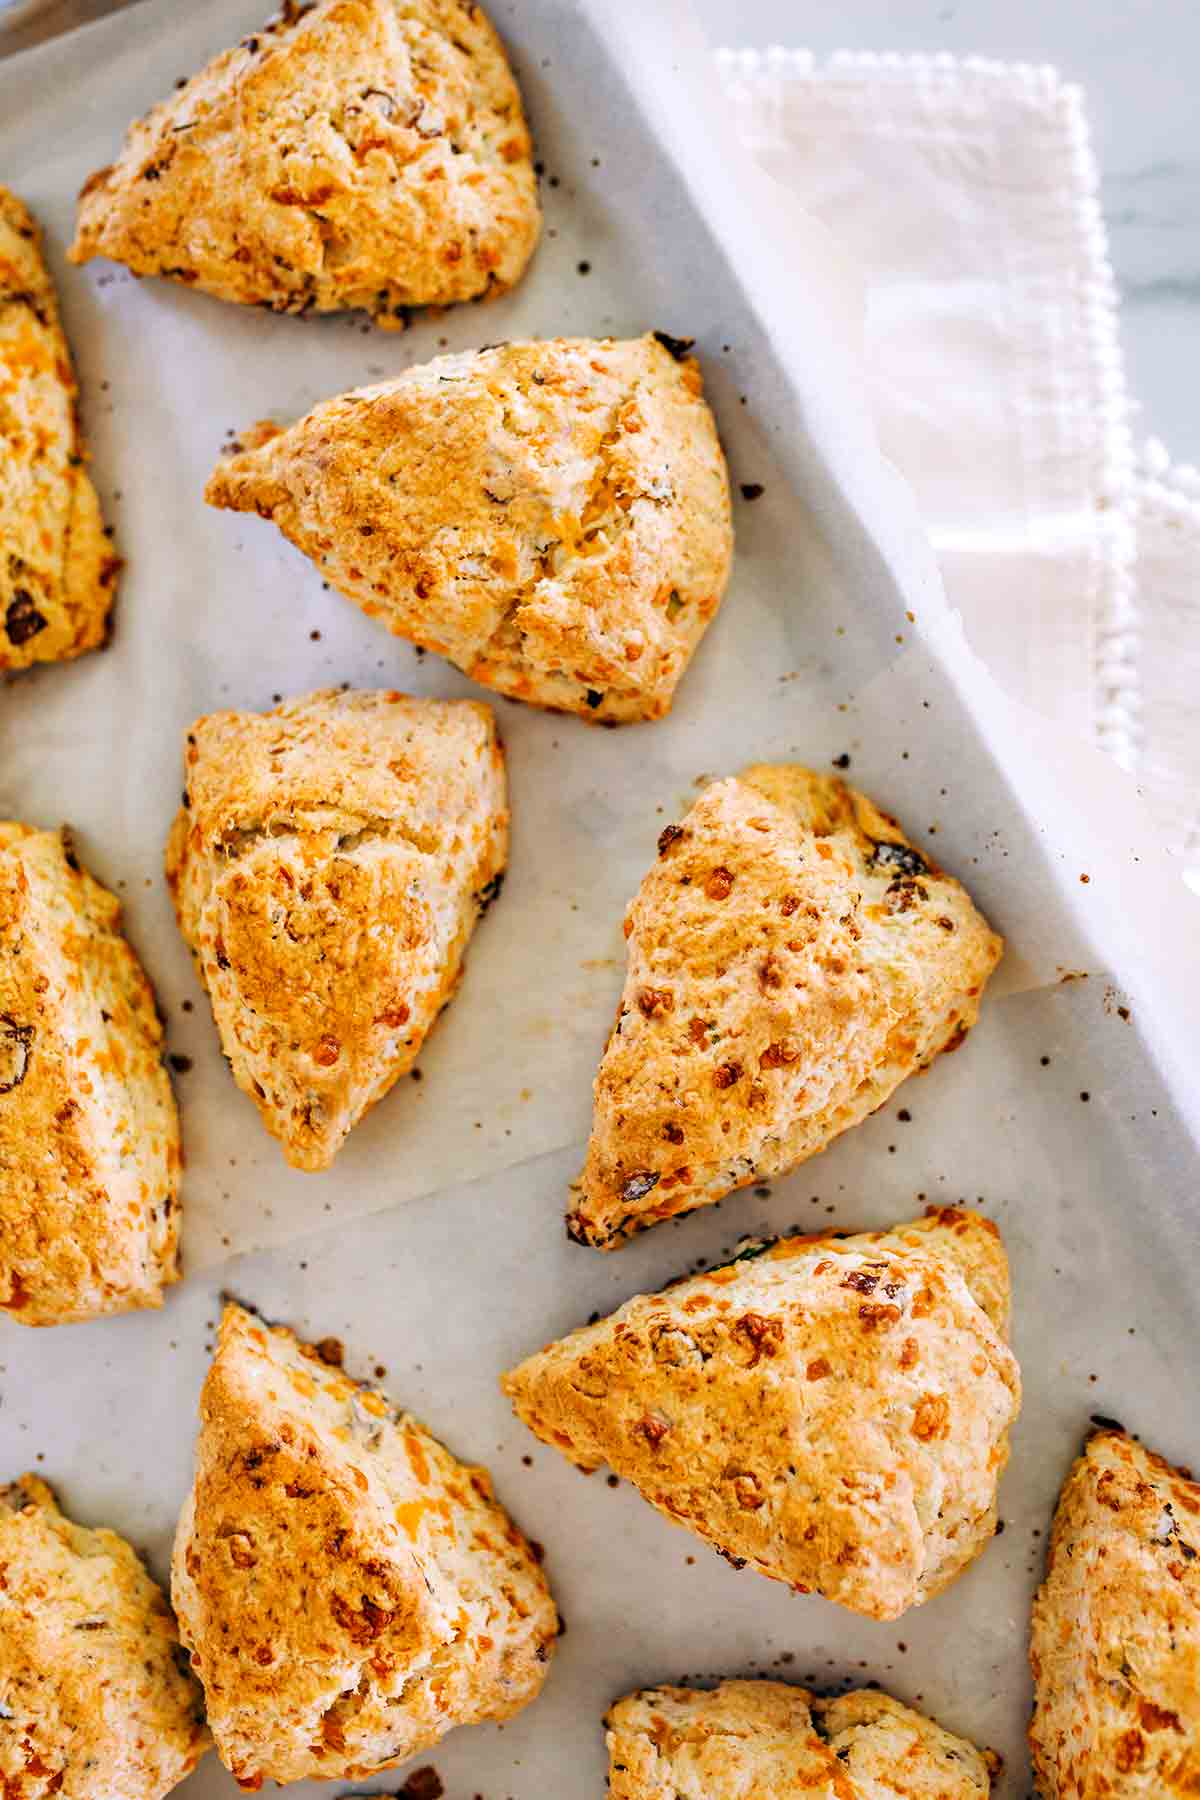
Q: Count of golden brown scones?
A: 11